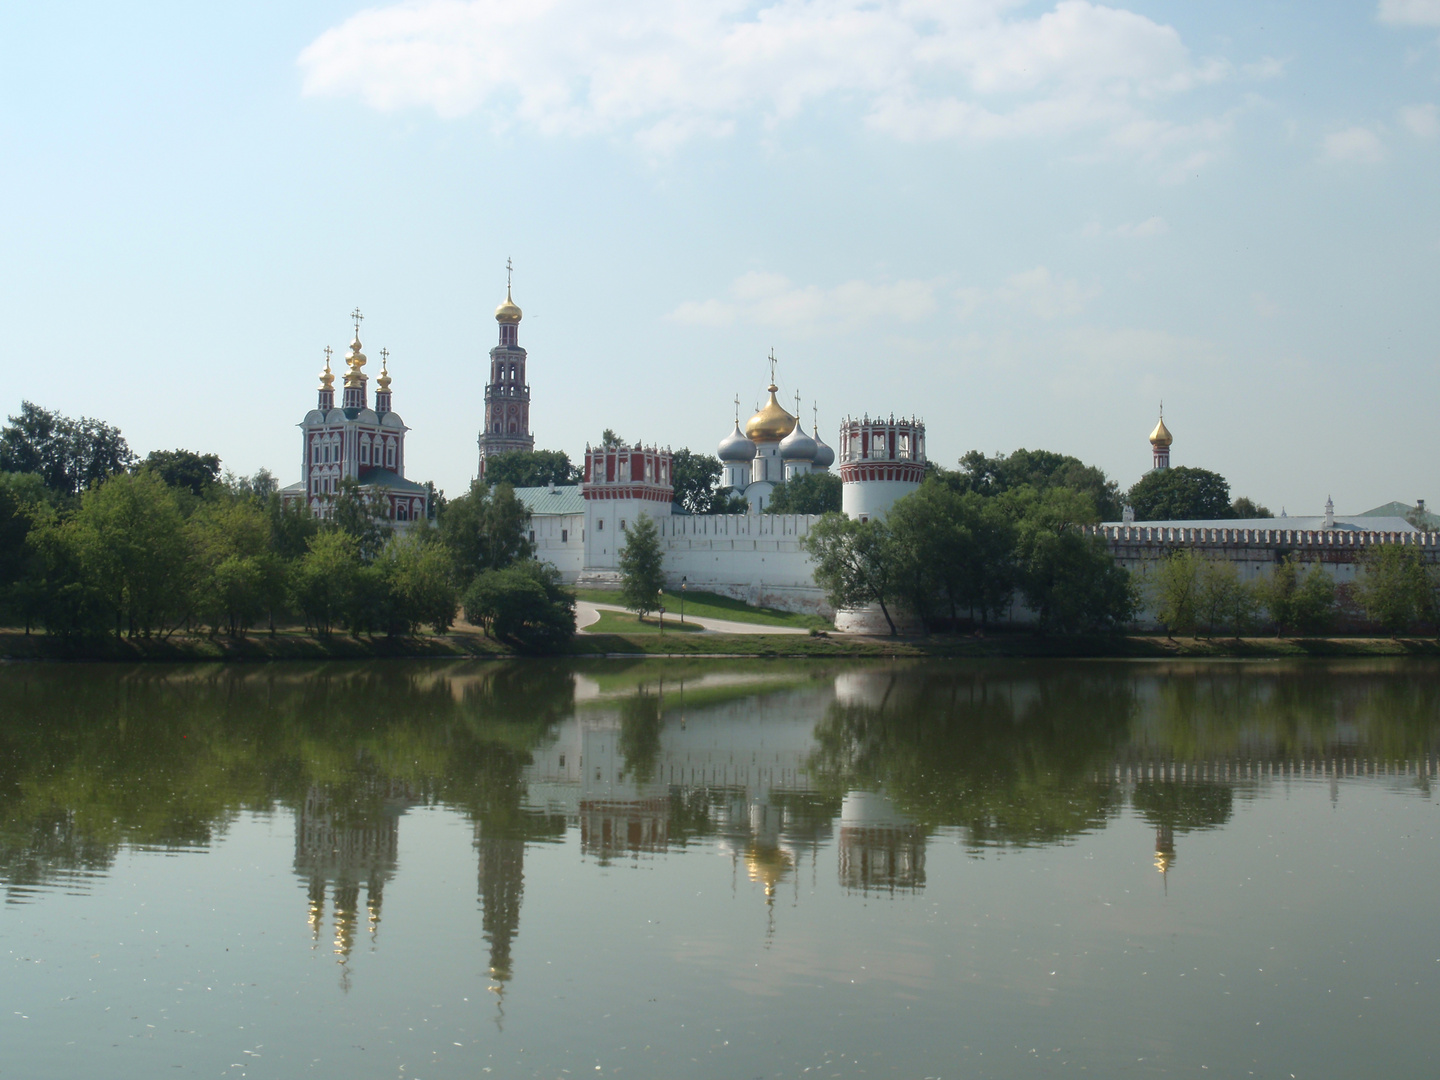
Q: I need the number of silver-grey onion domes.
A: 3